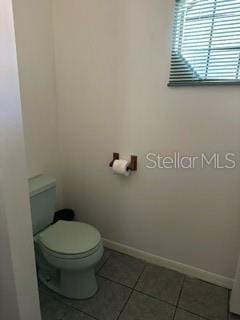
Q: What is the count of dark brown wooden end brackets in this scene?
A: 2